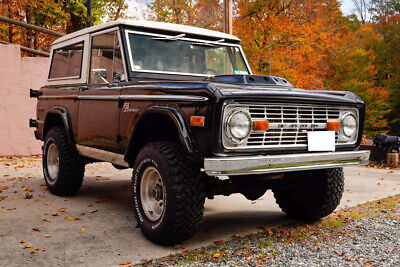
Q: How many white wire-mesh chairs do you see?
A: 0